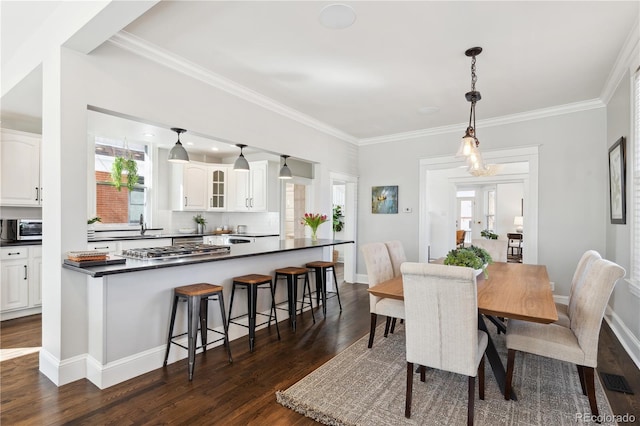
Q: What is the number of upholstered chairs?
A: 6